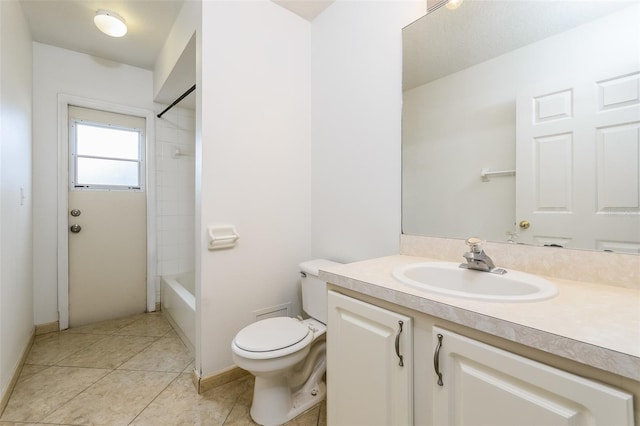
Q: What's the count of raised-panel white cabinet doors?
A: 2